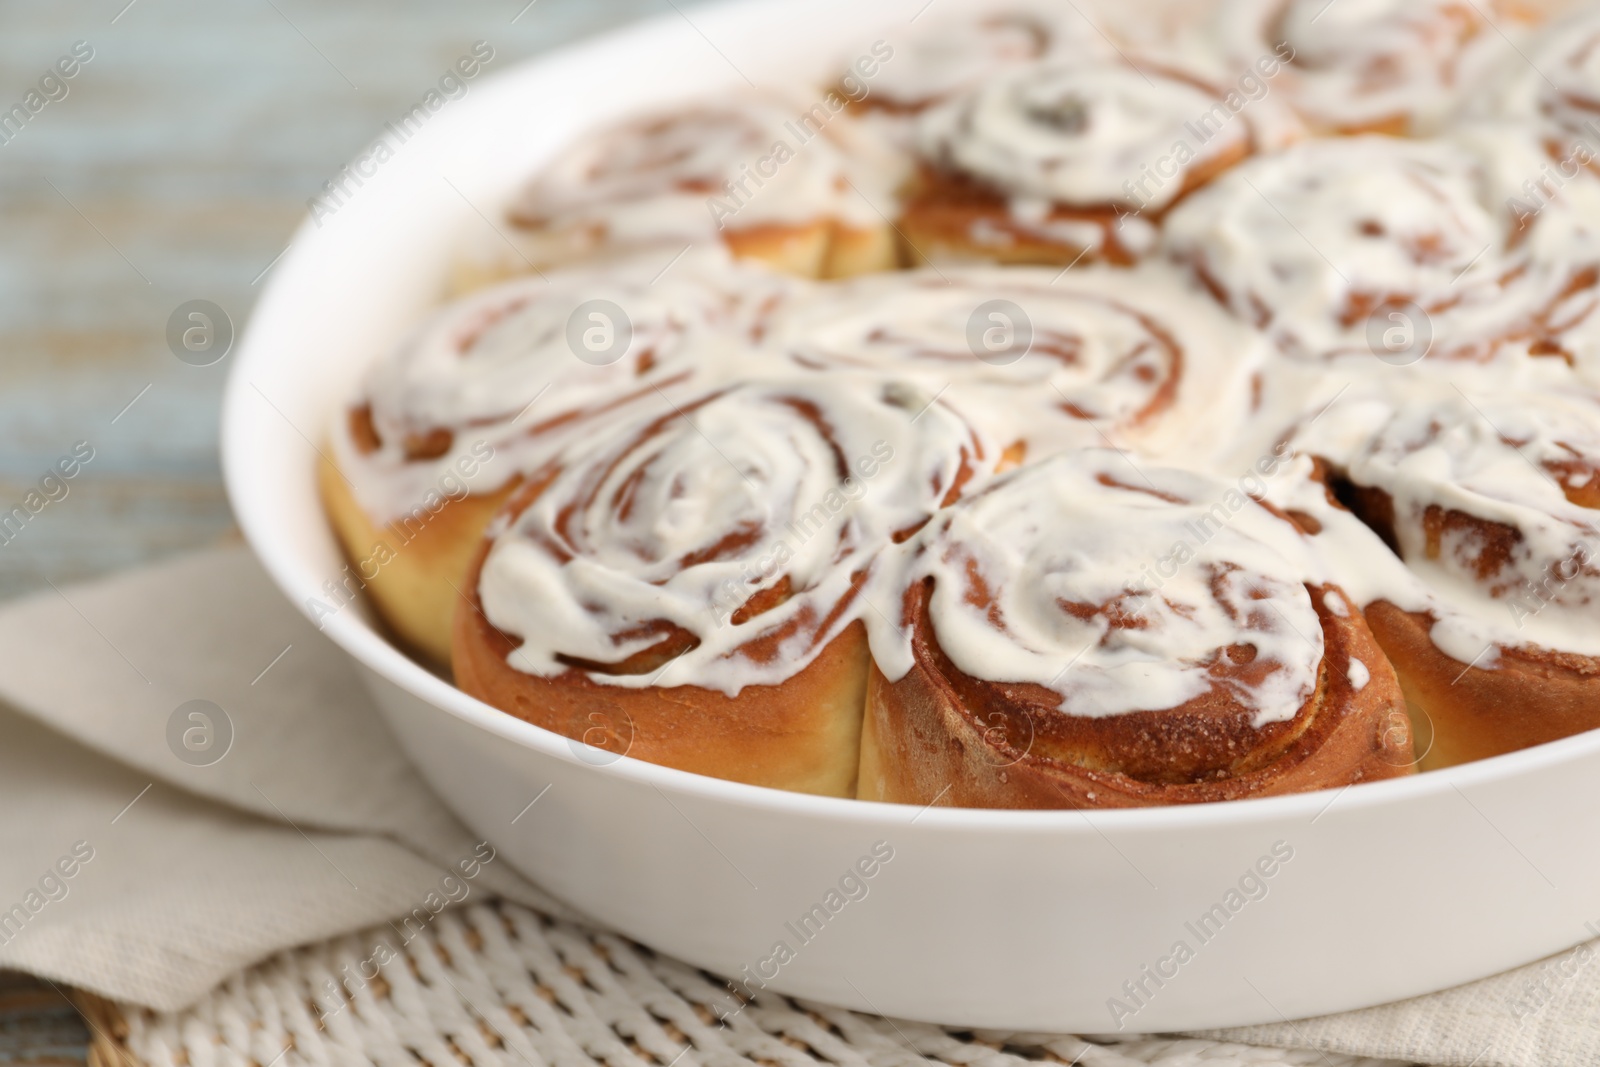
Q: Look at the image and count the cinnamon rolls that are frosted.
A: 11